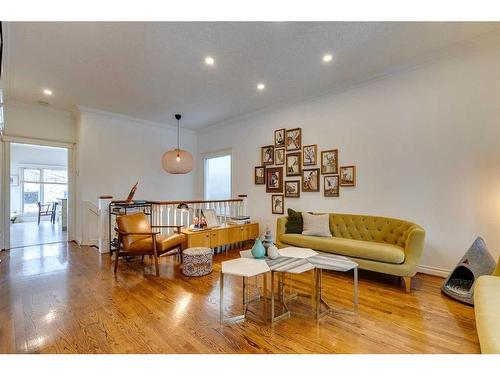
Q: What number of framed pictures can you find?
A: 14